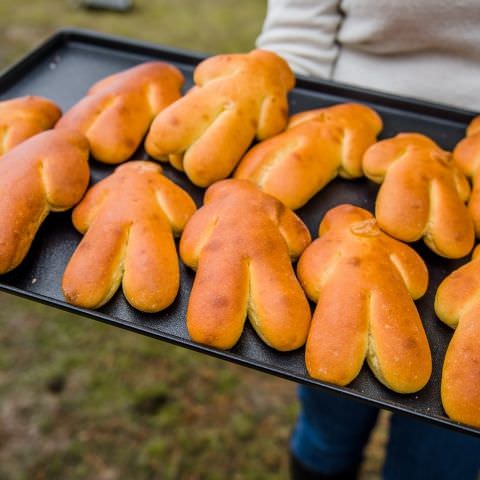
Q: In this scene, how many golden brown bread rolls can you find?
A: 11